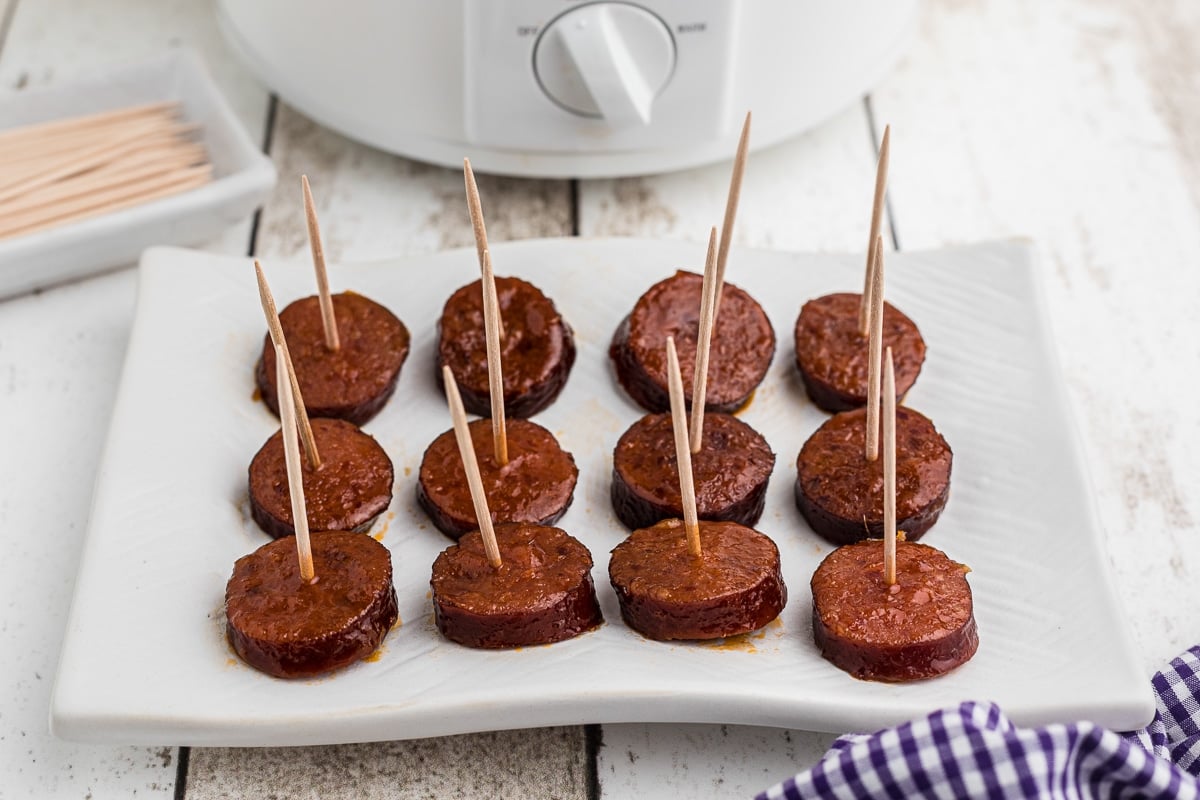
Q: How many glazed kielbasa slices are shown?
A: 12